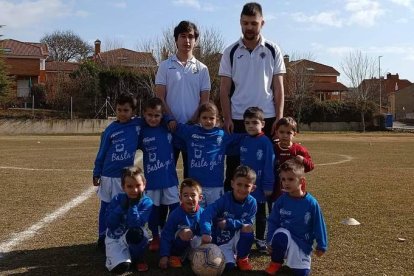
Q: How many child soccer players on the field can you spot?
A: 9